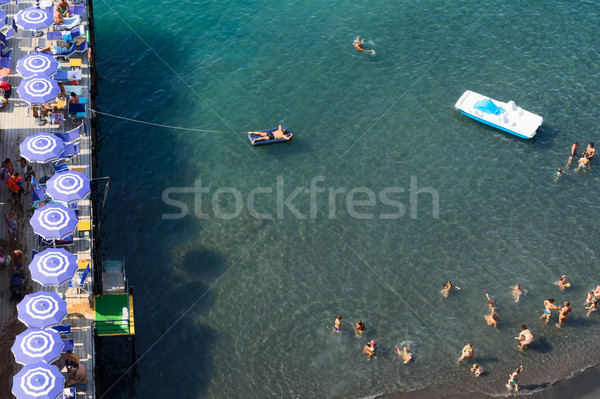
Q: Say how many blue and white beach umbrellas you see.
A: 10